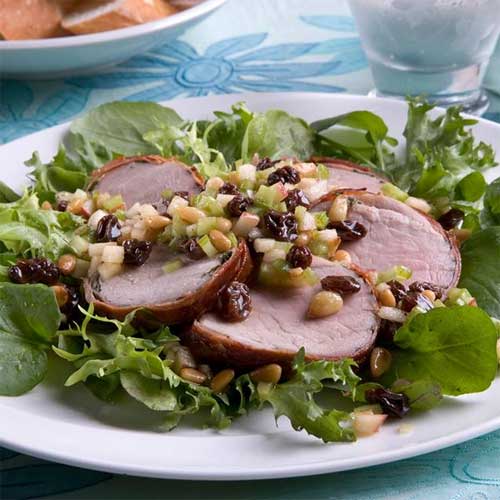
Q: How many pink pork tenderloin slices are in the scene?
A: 5